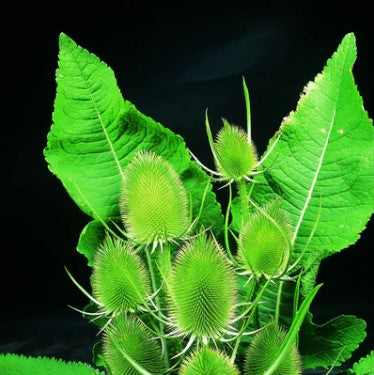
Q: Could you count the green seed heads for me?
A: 8